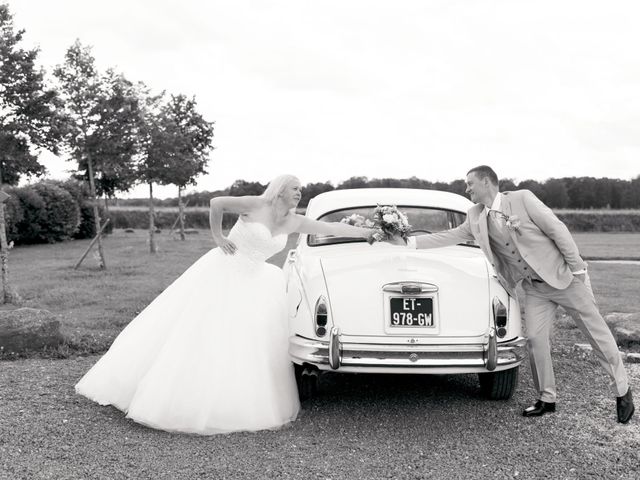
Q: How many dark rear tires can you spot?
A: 2